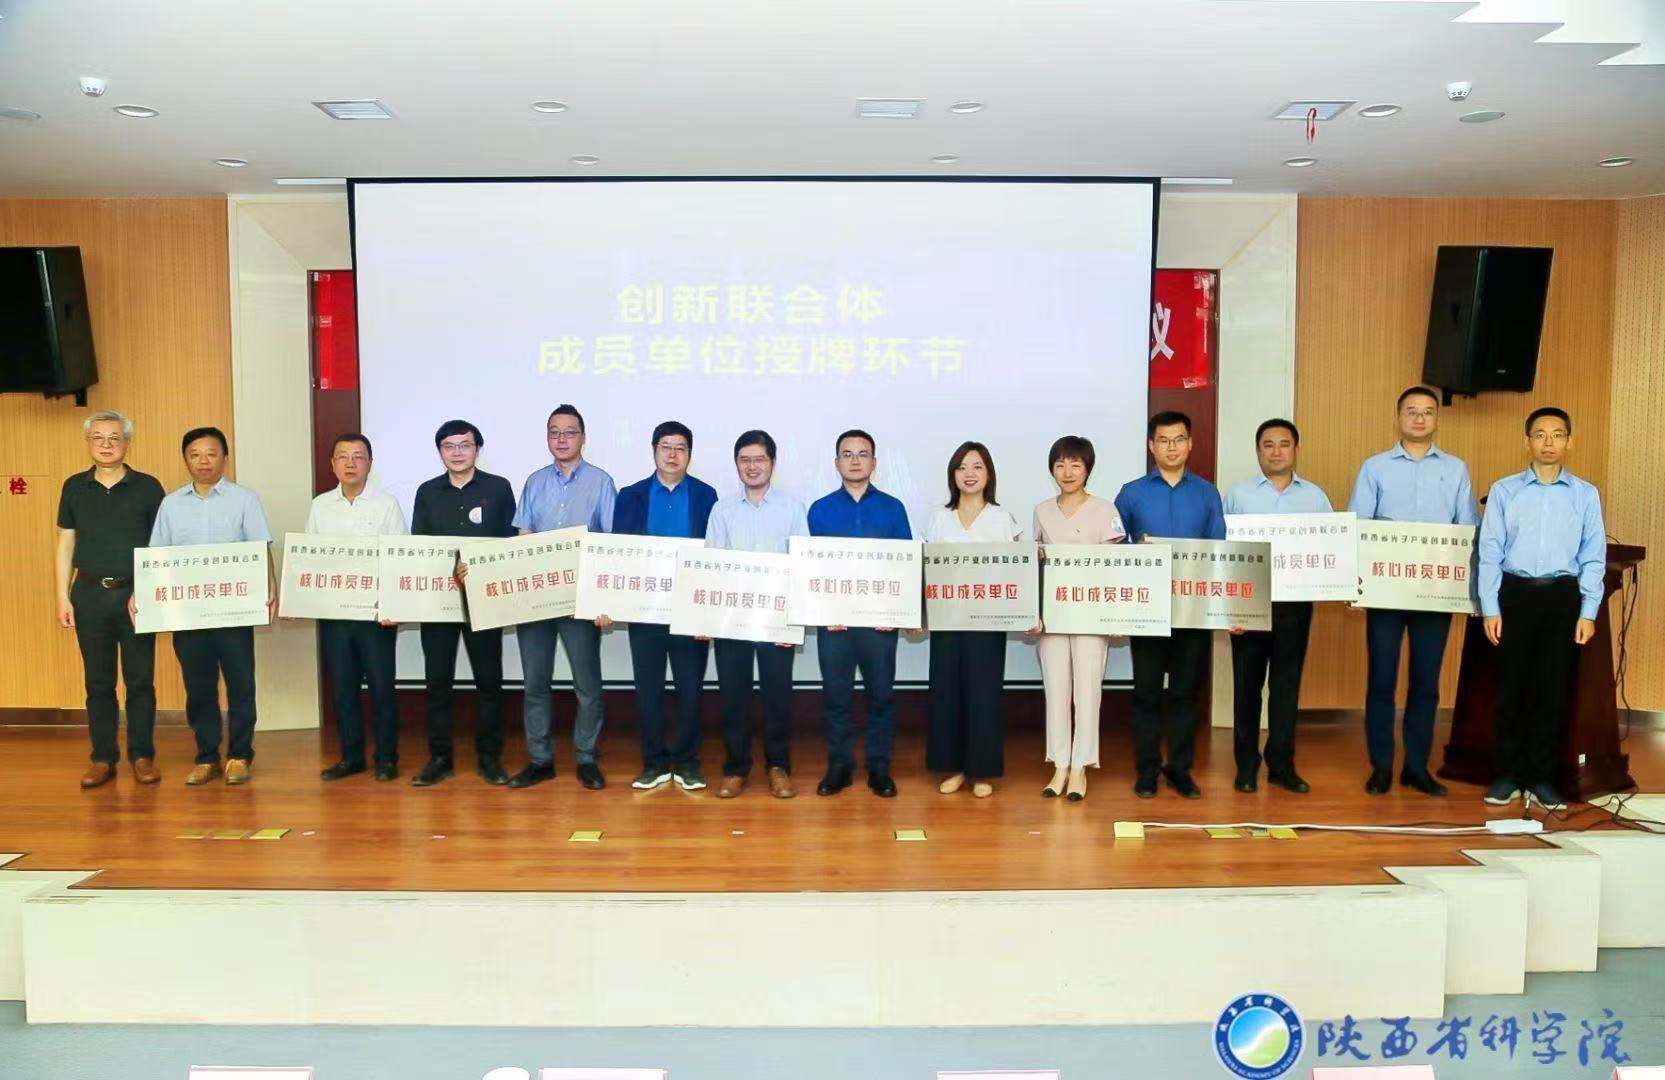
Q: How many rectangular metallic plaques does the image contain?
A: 12